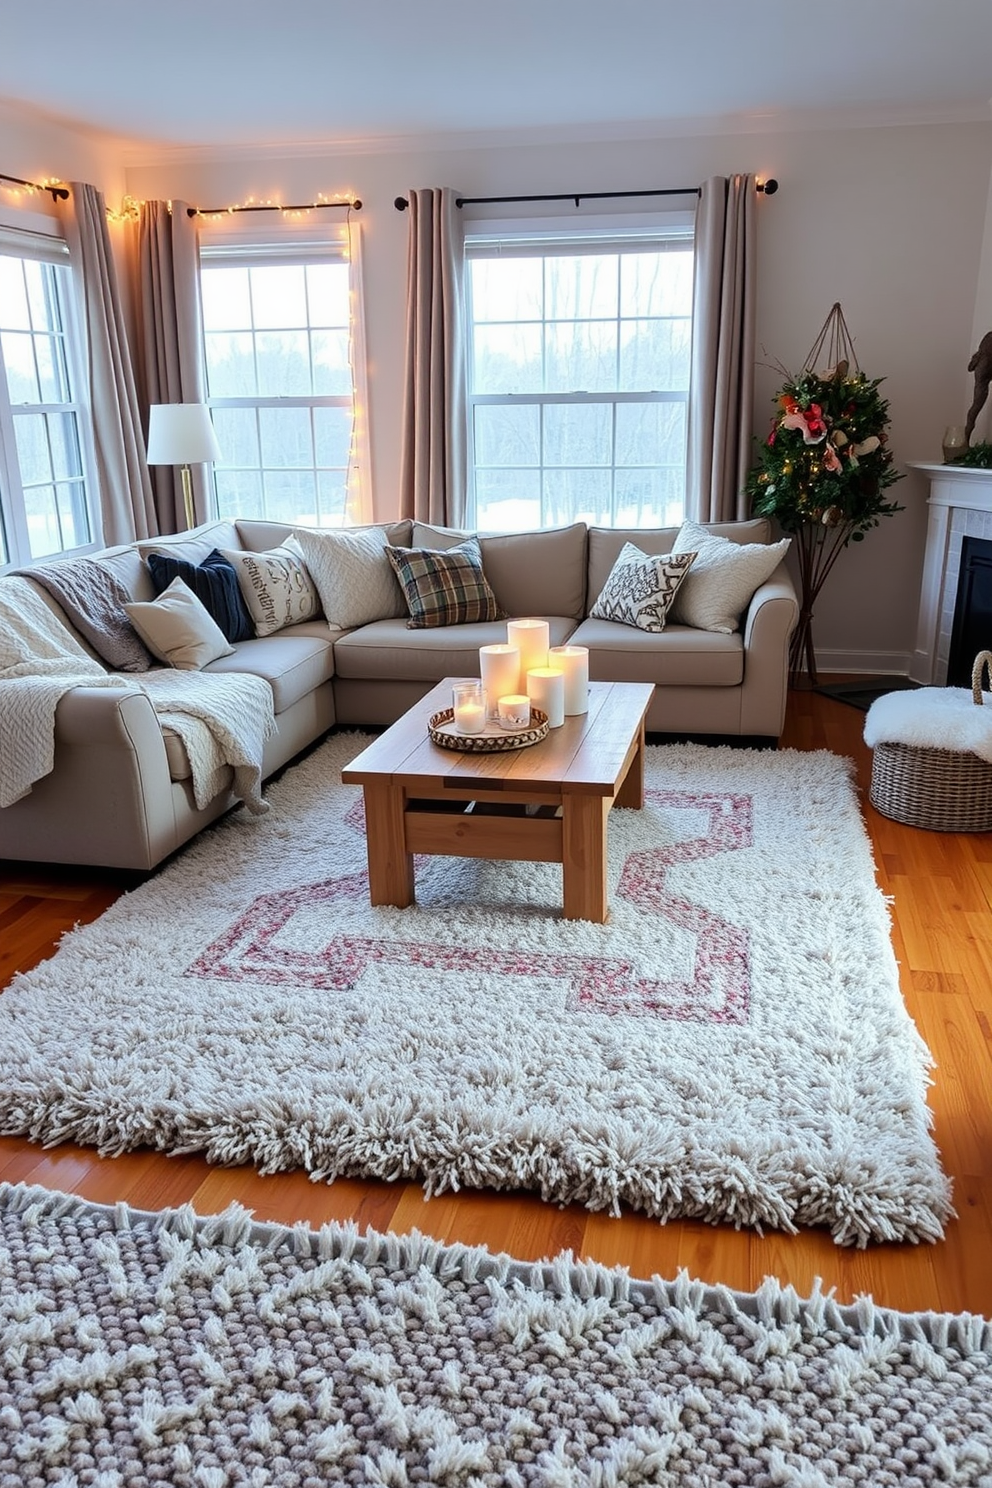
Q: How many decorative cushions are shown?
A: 7